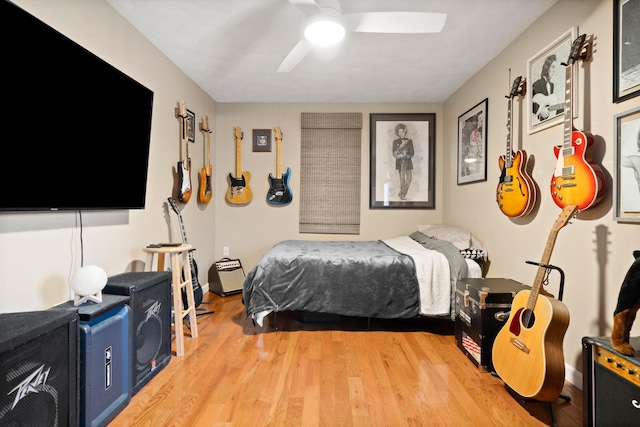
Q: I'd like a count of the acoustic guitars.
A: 1